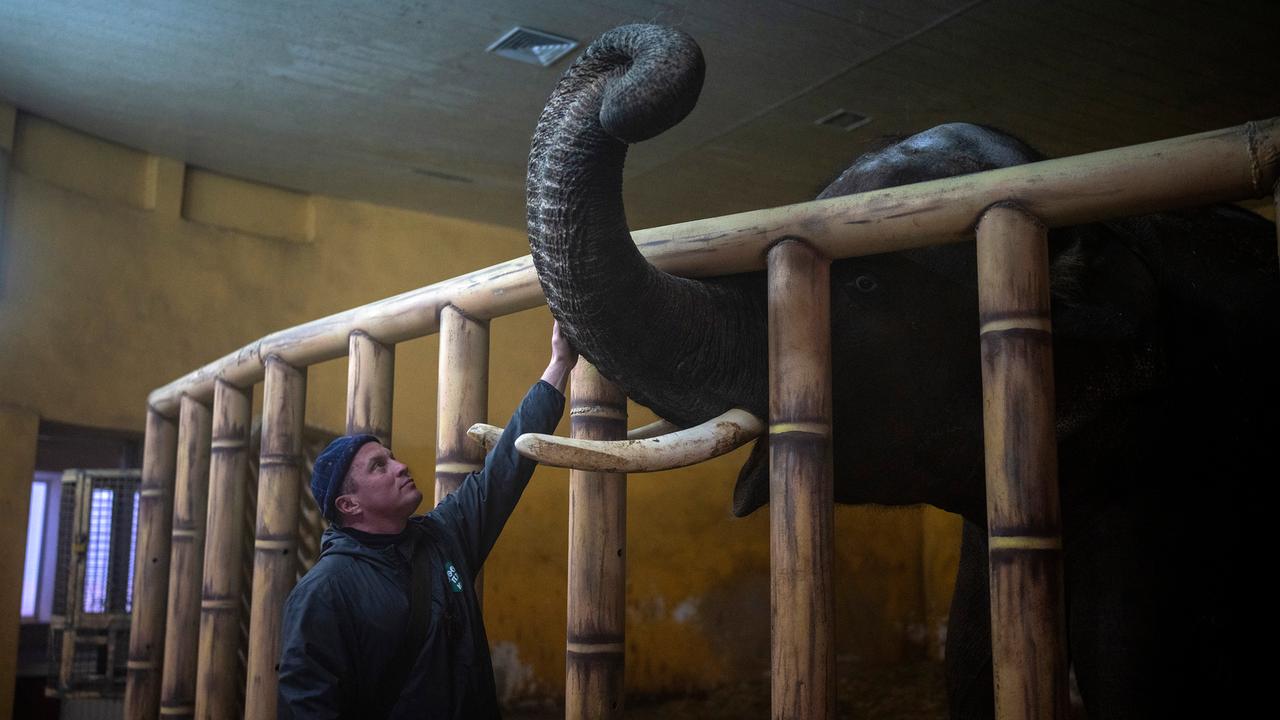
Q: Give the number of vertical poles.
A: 9